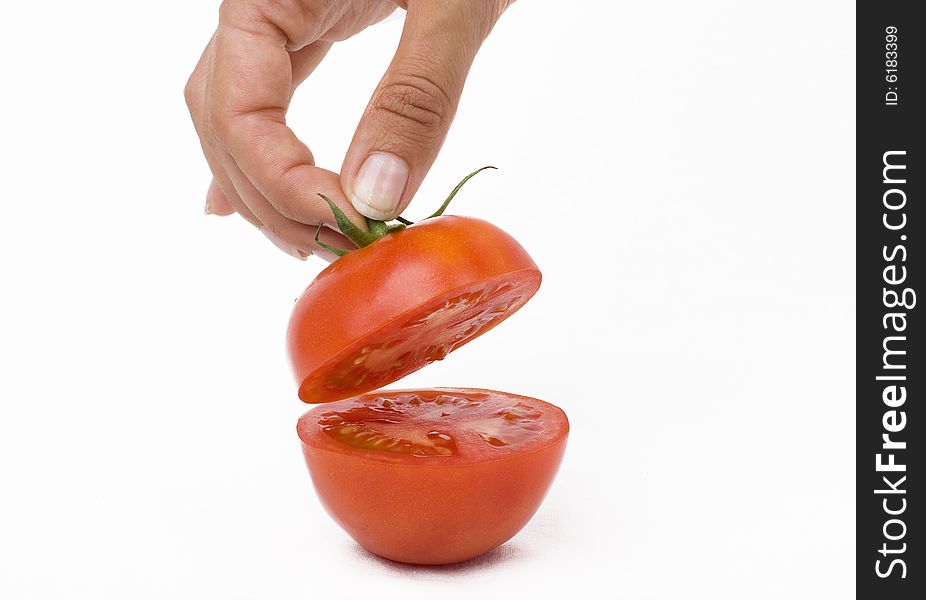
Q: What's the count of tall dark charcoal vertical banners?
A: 1